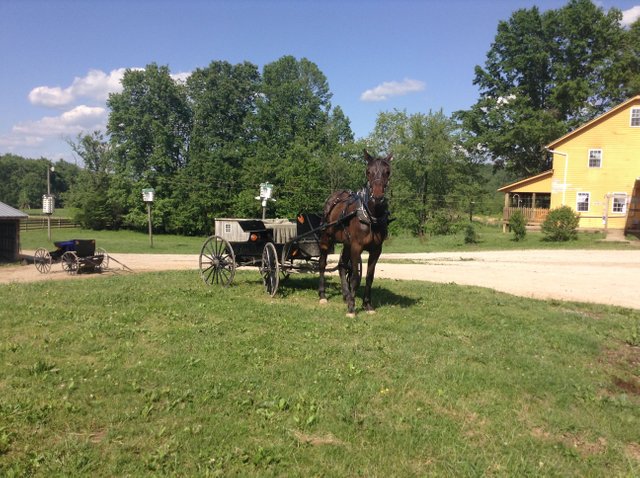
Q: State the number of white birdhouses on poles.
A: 3